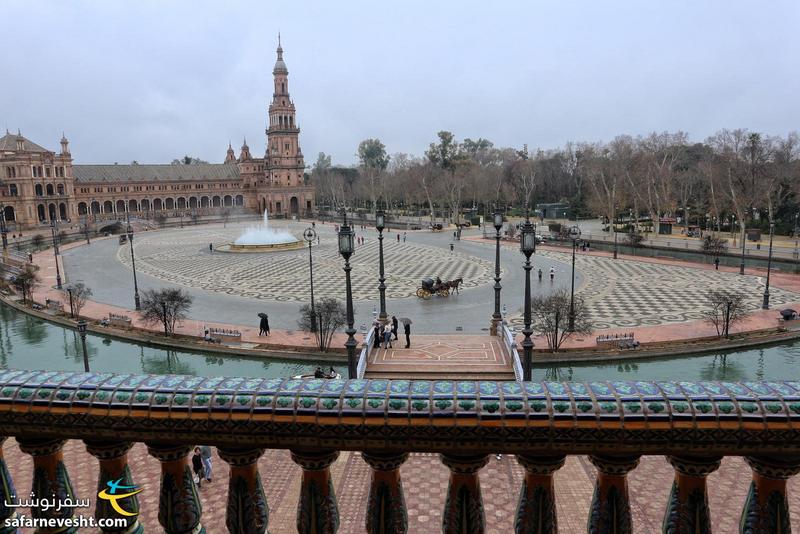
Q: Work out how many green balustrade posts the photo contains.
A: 12